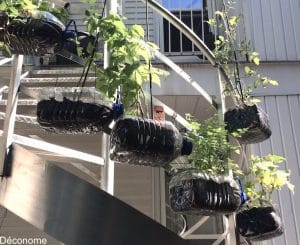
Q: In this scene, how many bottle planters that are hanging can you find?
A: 6